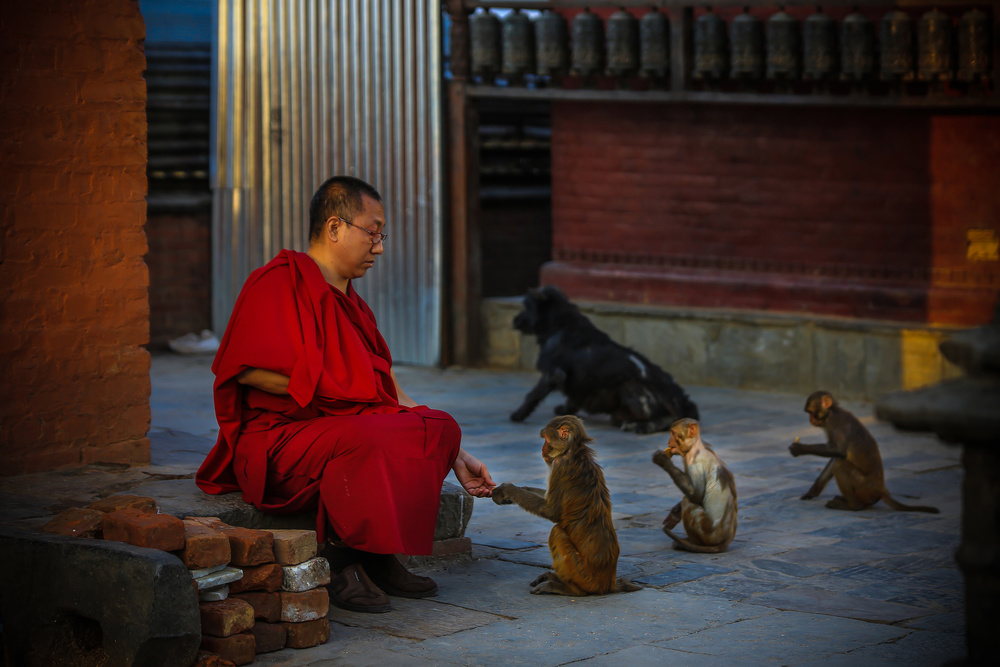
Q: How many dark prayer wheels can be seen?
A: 14